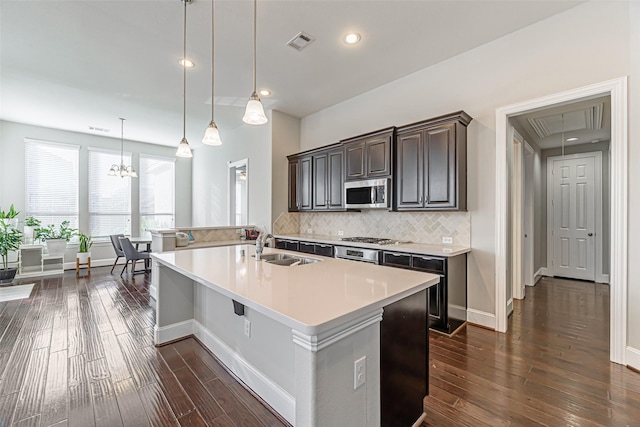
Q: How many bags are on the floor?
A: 0